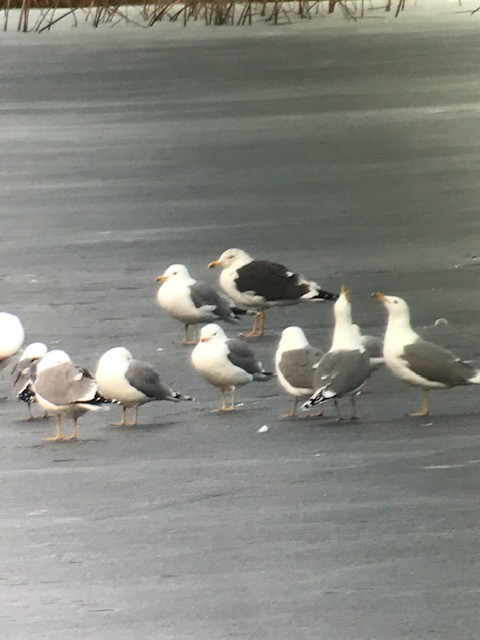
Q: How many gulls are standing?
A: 11